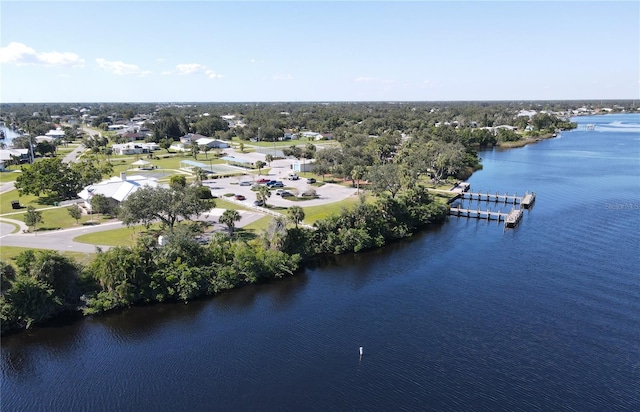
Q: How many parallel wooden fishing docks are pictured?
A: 2